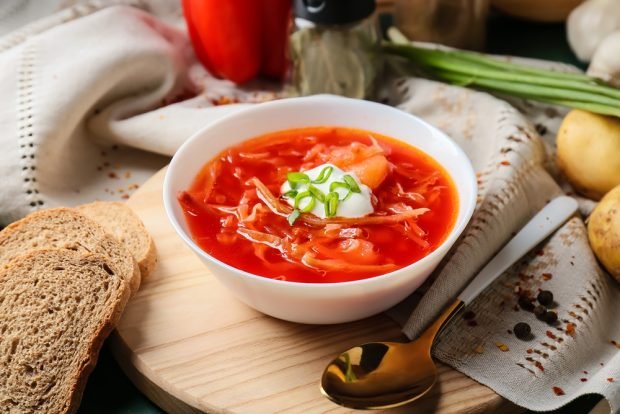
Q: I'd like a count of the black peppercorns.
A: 5